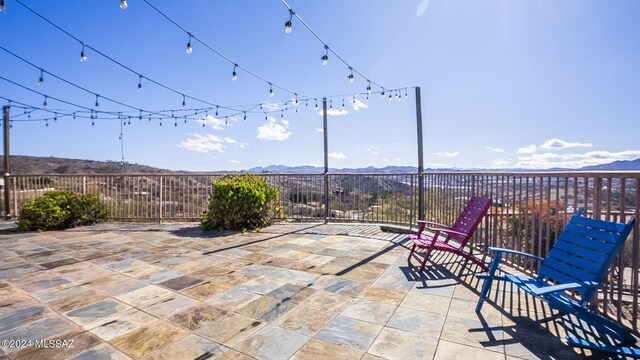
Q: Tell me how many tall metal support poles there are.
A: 3